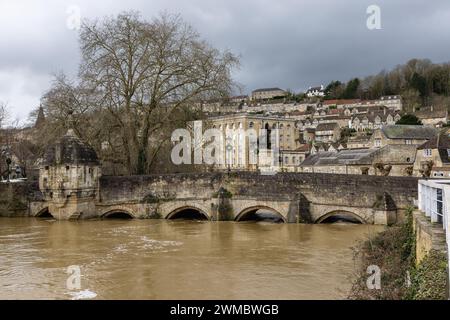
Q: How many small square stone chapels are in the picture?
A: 1